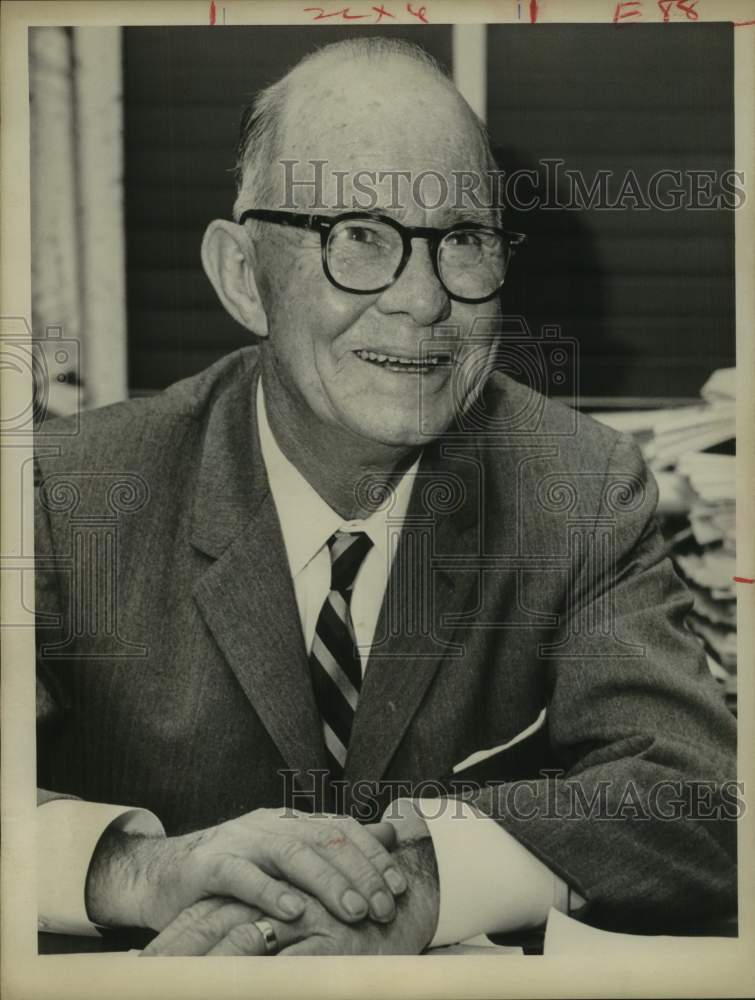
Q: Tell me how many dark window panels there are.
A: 2